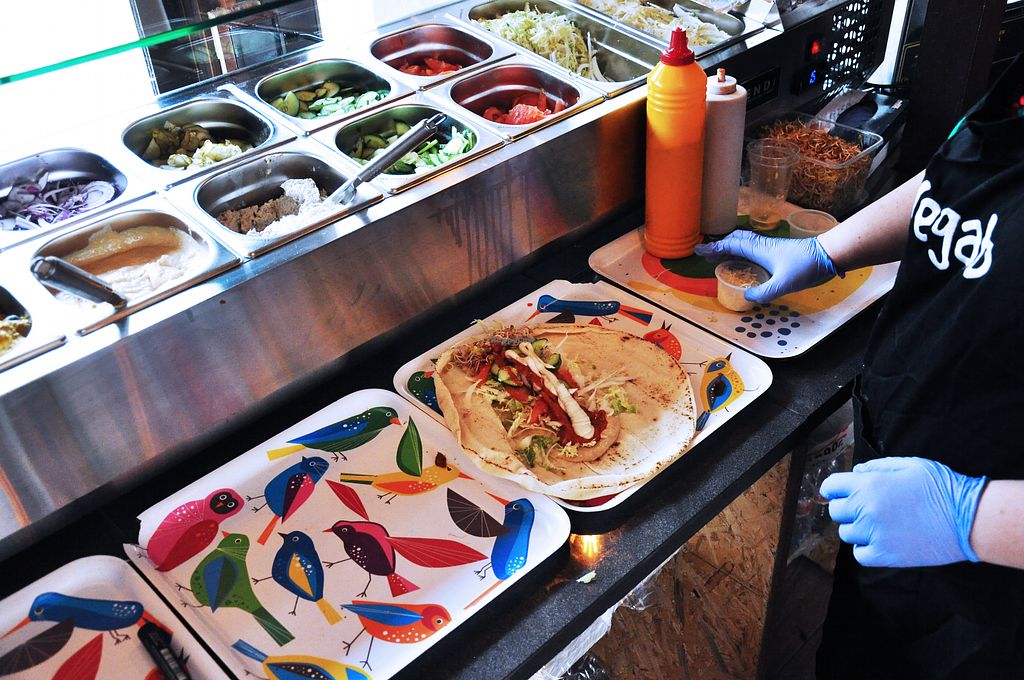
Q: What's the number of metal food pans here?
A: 11